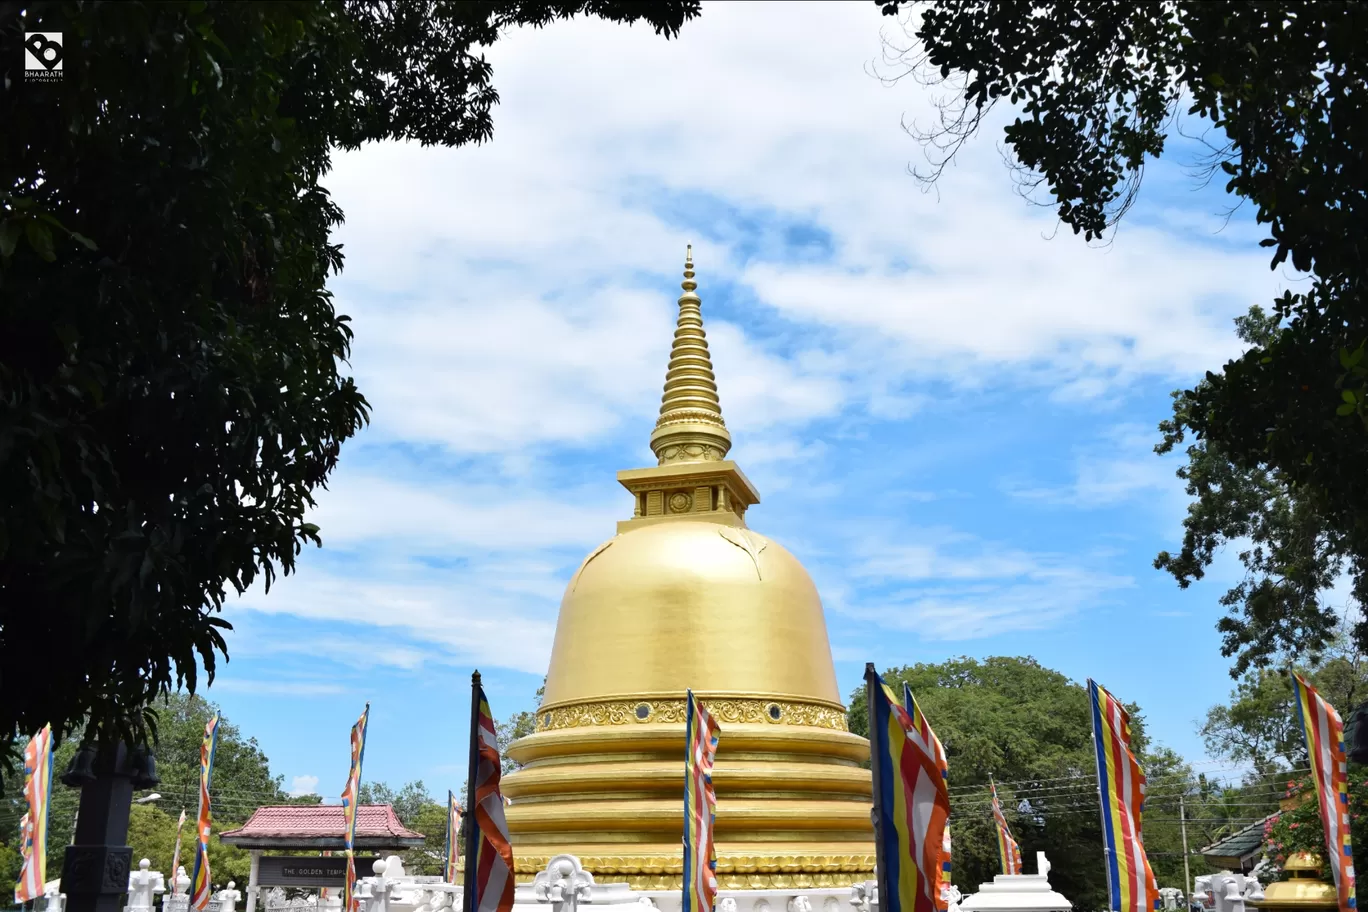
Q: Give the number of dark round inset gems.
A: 3